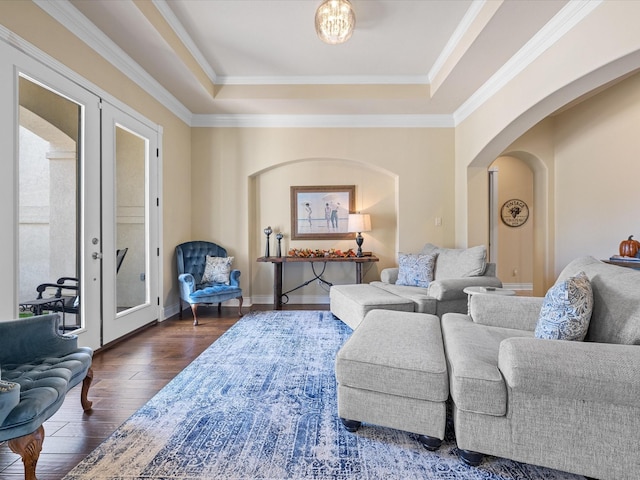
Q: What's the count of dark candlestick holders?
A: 2